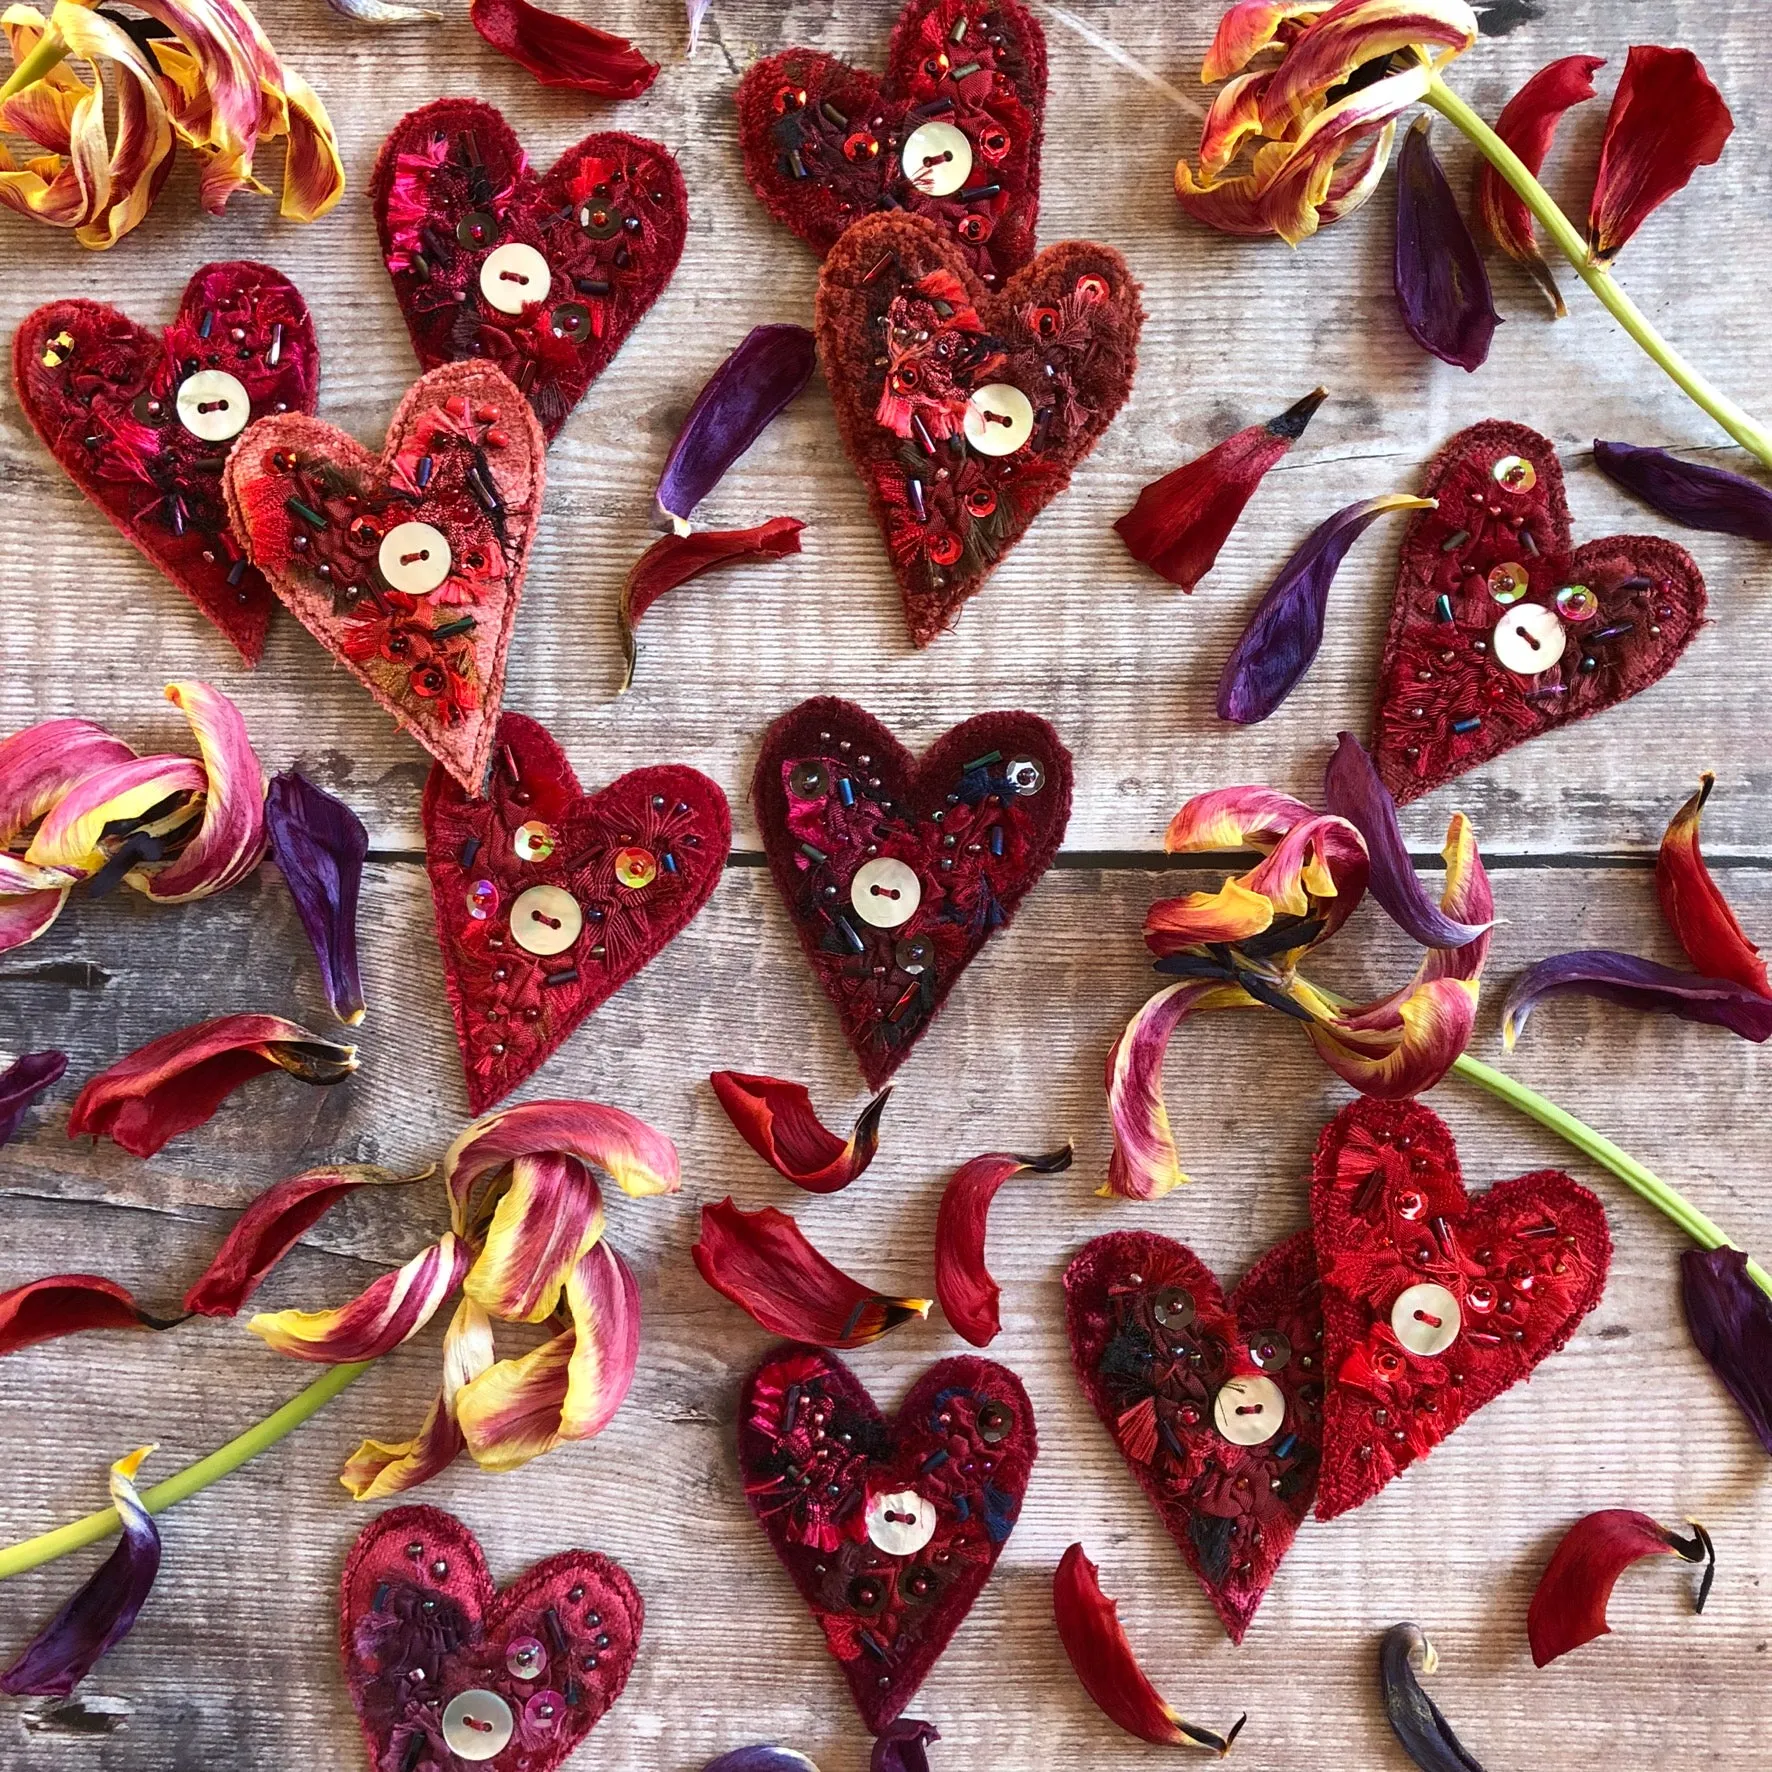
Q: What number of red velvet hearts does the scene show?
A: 12